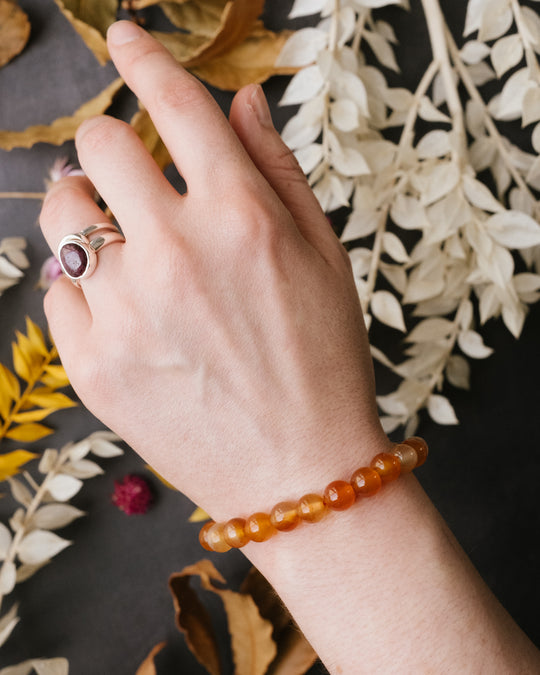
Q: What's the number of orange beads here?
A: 11